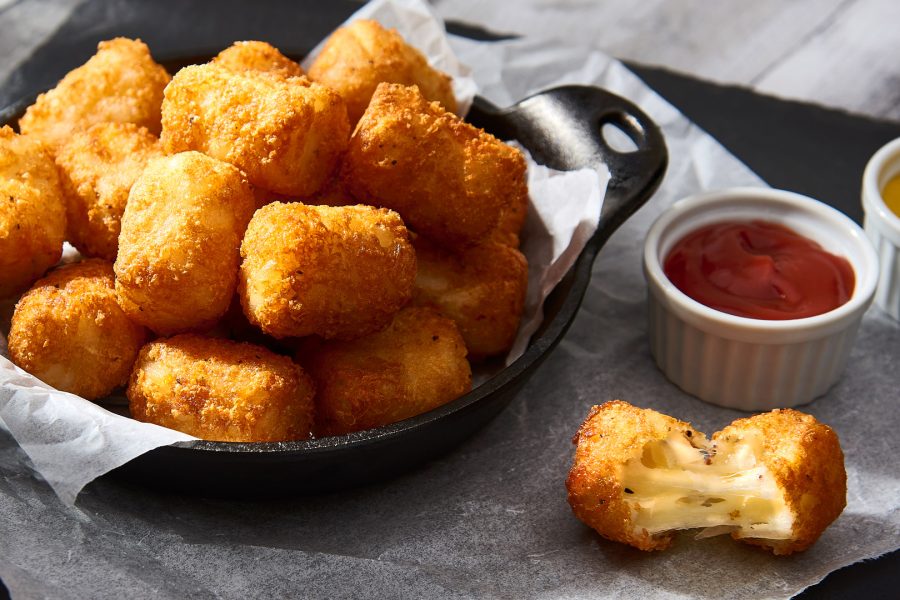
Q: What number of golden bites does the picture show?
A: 14